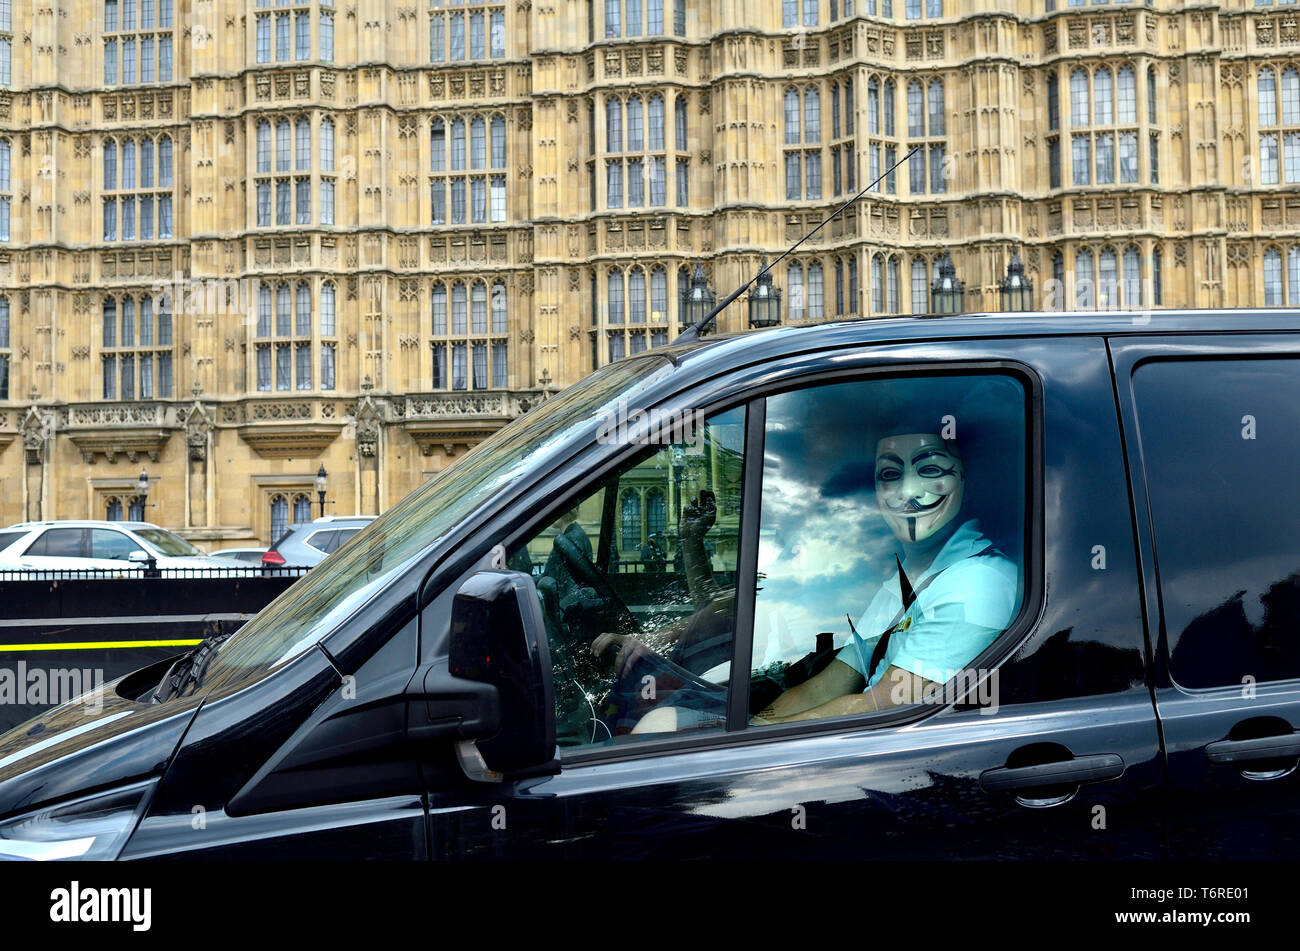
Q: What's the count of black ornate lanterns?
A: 4